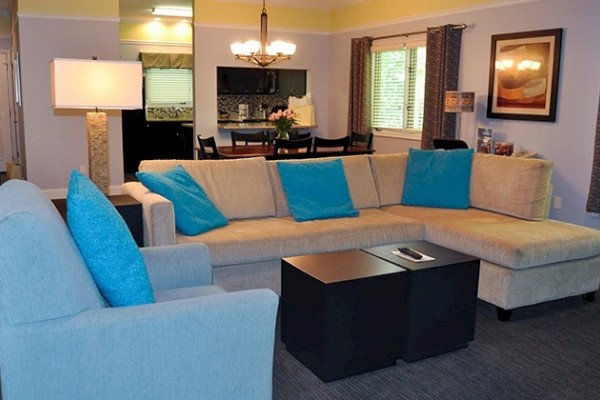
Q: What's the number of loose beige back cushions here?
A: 4